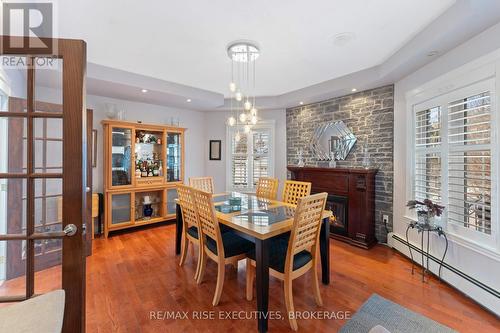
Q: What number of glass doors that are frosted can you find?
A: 2